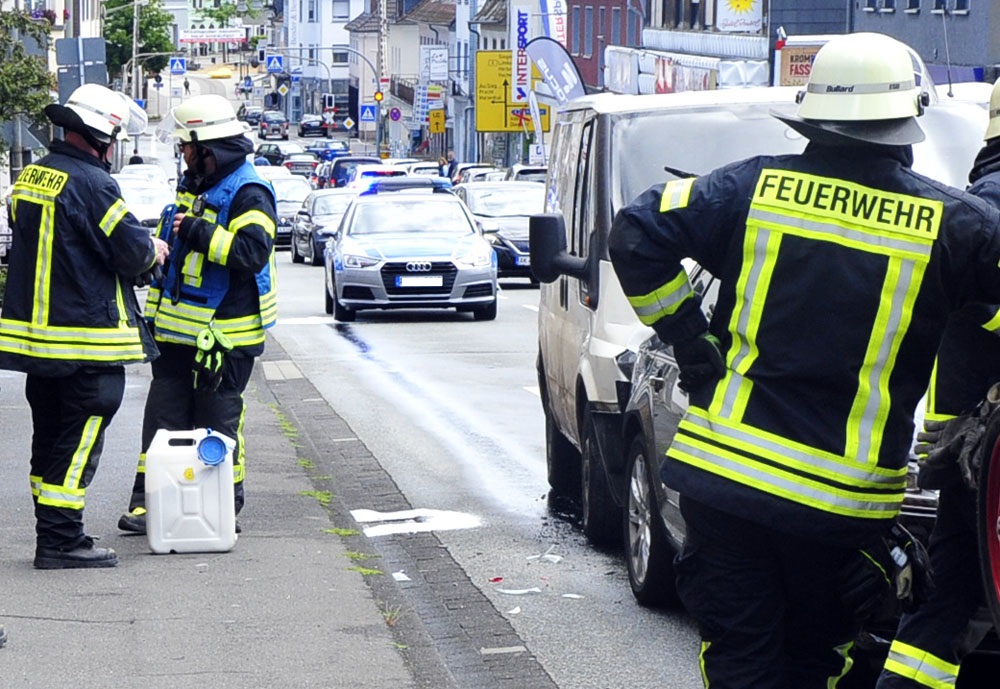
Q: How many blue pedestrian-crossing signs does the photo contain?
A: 3